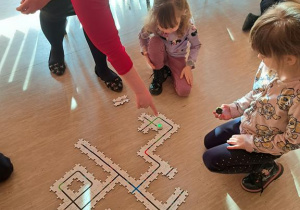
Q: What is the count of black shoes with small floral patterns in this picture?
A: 2